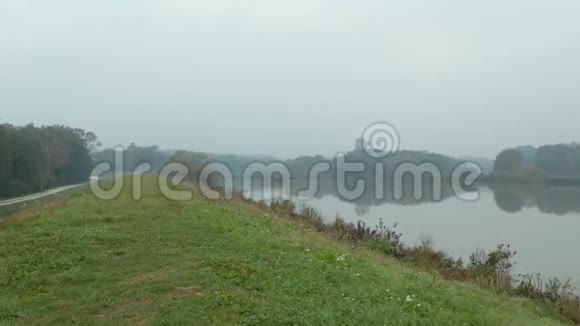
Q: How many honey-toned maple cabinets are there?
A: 0